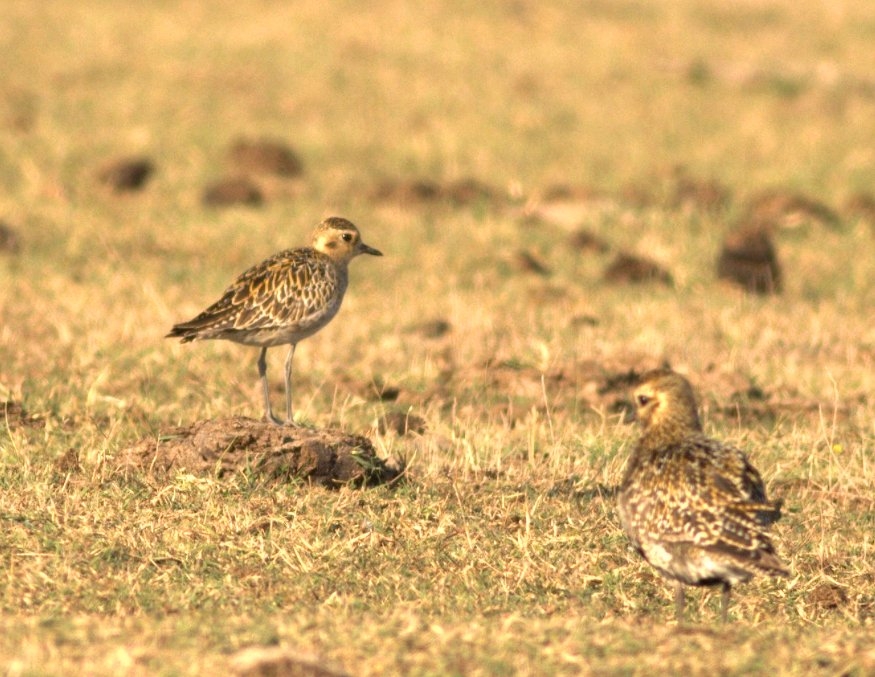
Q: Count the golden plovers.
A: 2